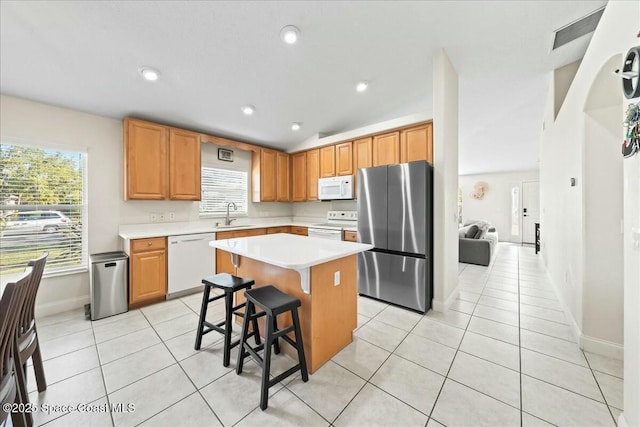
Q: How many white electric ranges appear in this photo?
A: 1